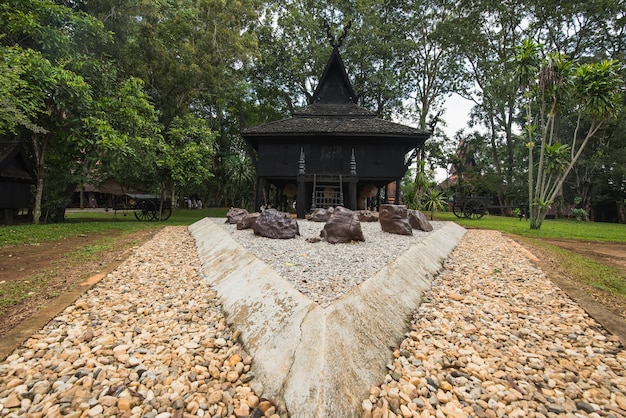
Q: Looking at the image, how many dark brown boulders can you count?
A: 8